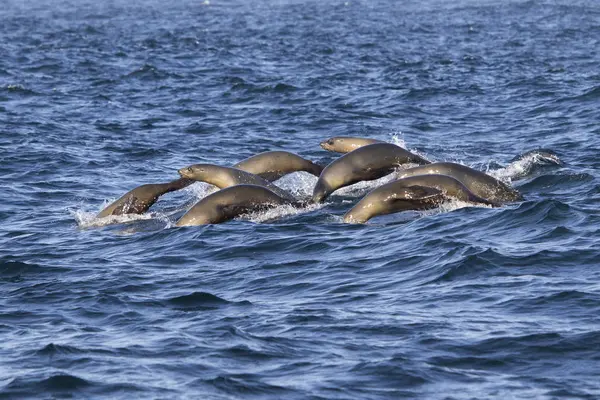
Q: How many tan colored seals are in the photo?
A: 8